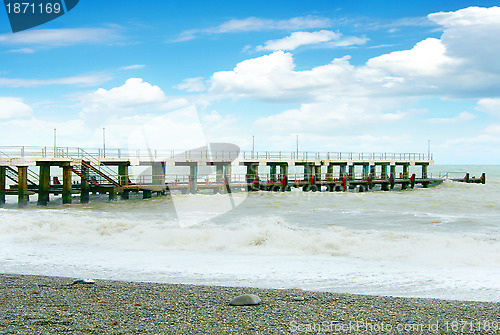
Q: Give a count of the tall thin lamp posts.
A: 5